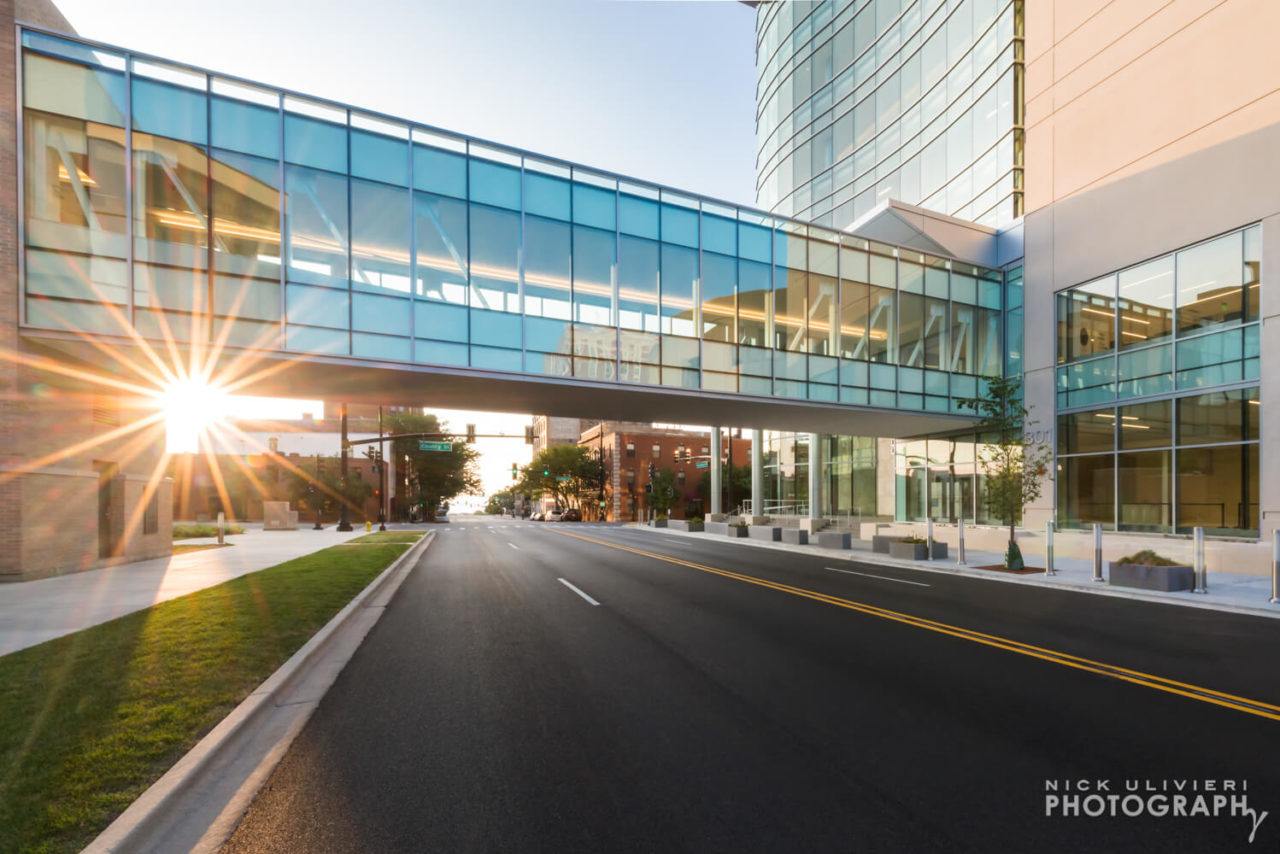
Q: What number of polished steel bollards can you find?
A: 6